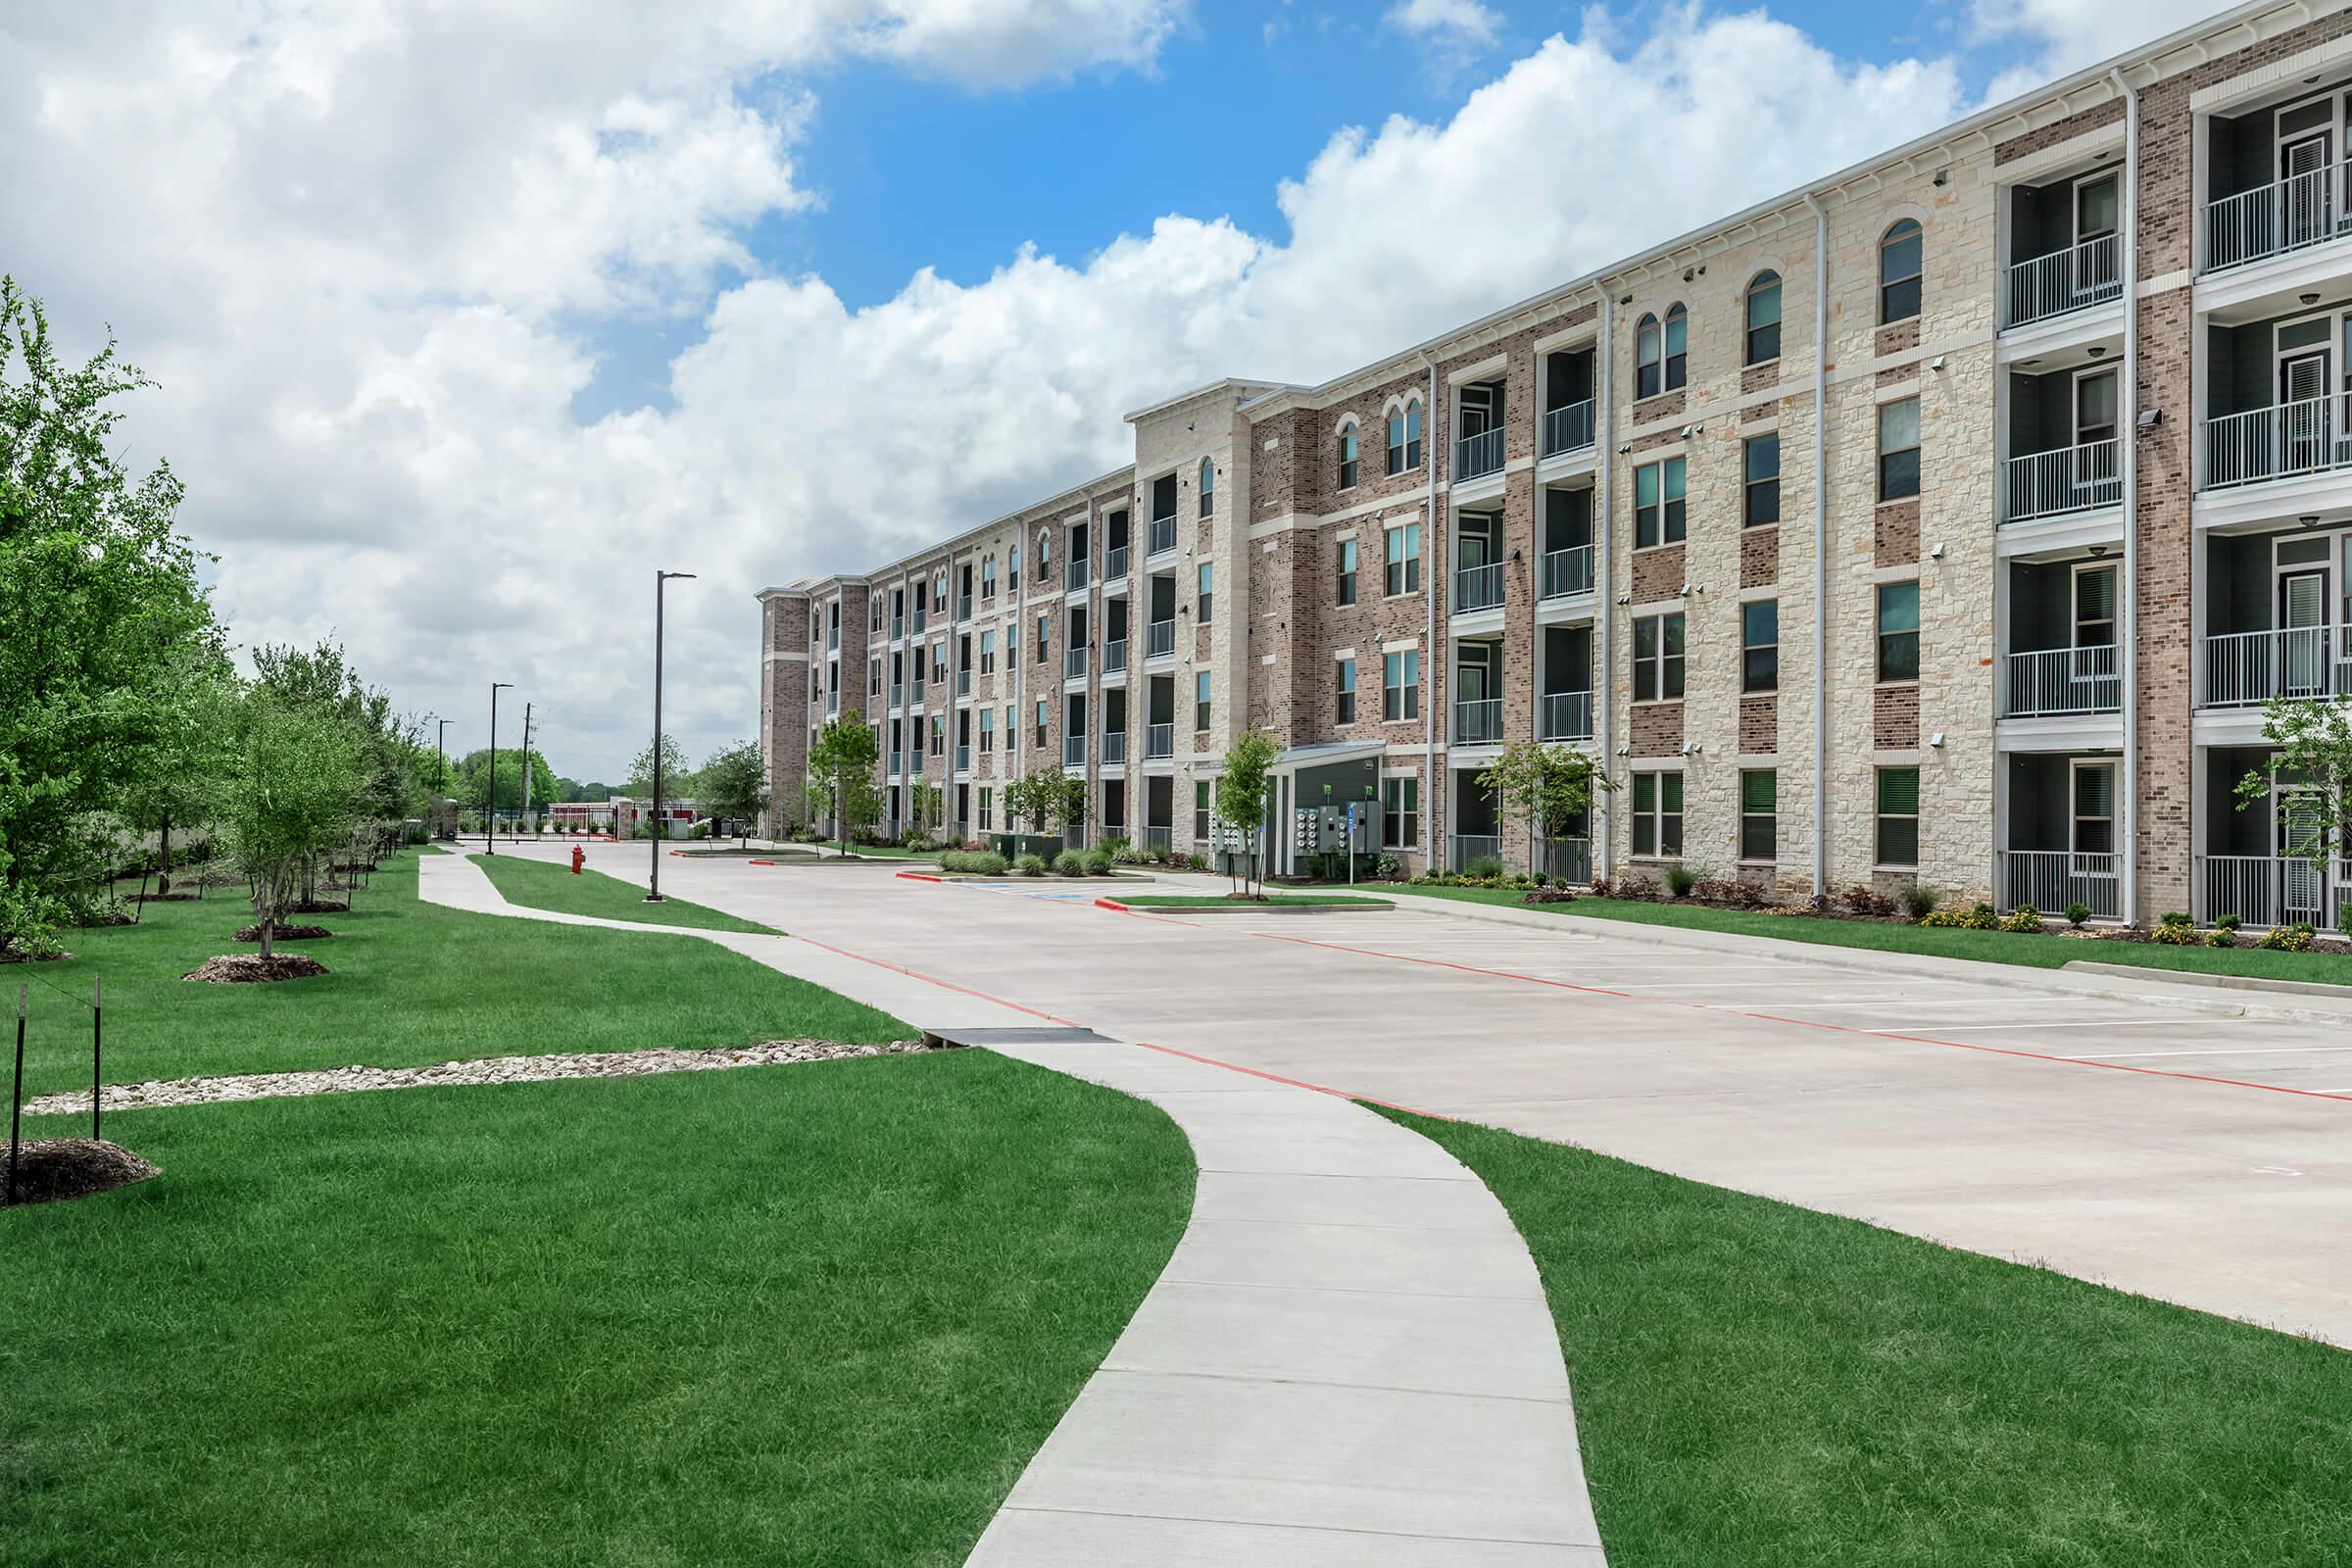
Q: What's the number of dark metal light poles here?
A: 3